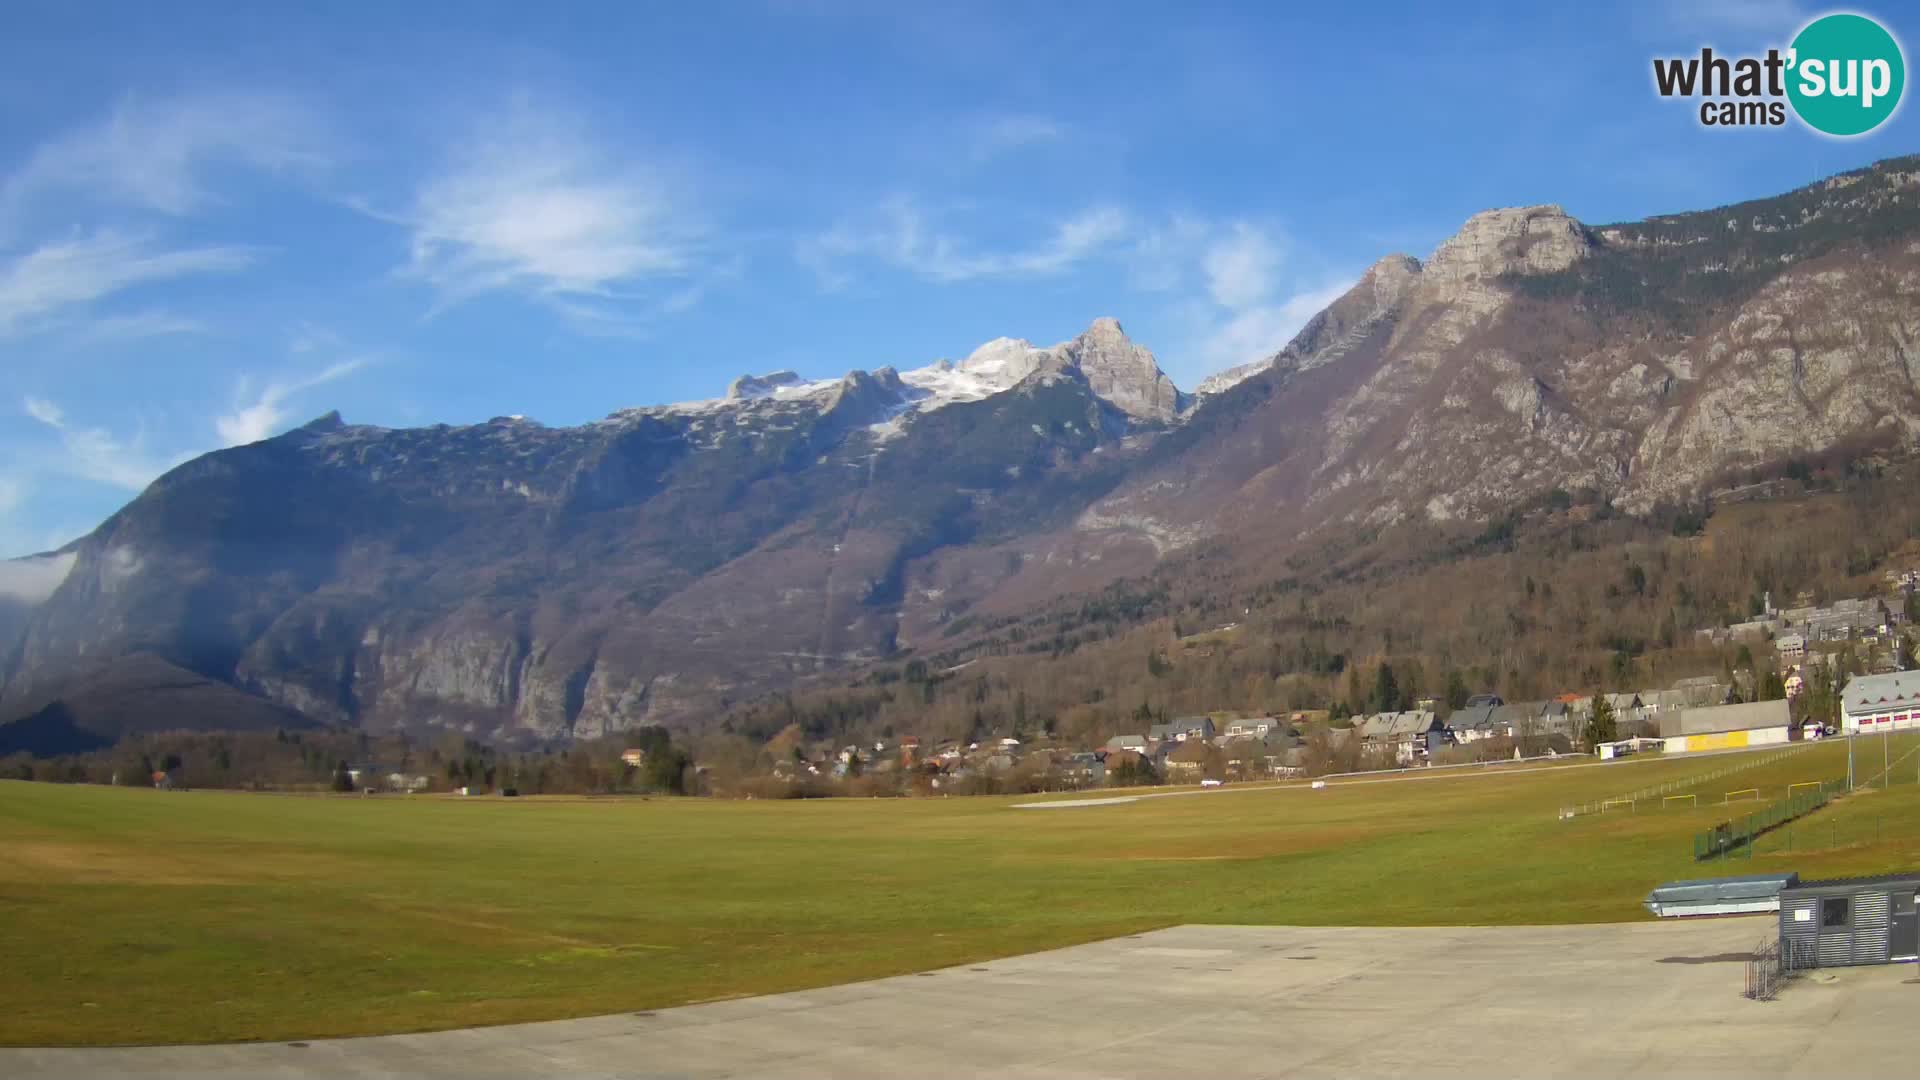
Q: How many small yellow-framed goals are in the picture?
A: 4